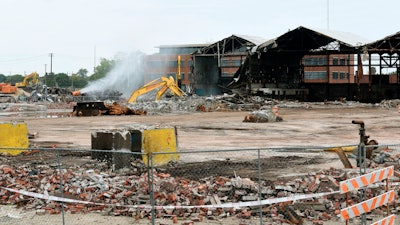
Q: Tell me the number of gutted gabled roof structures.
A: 3